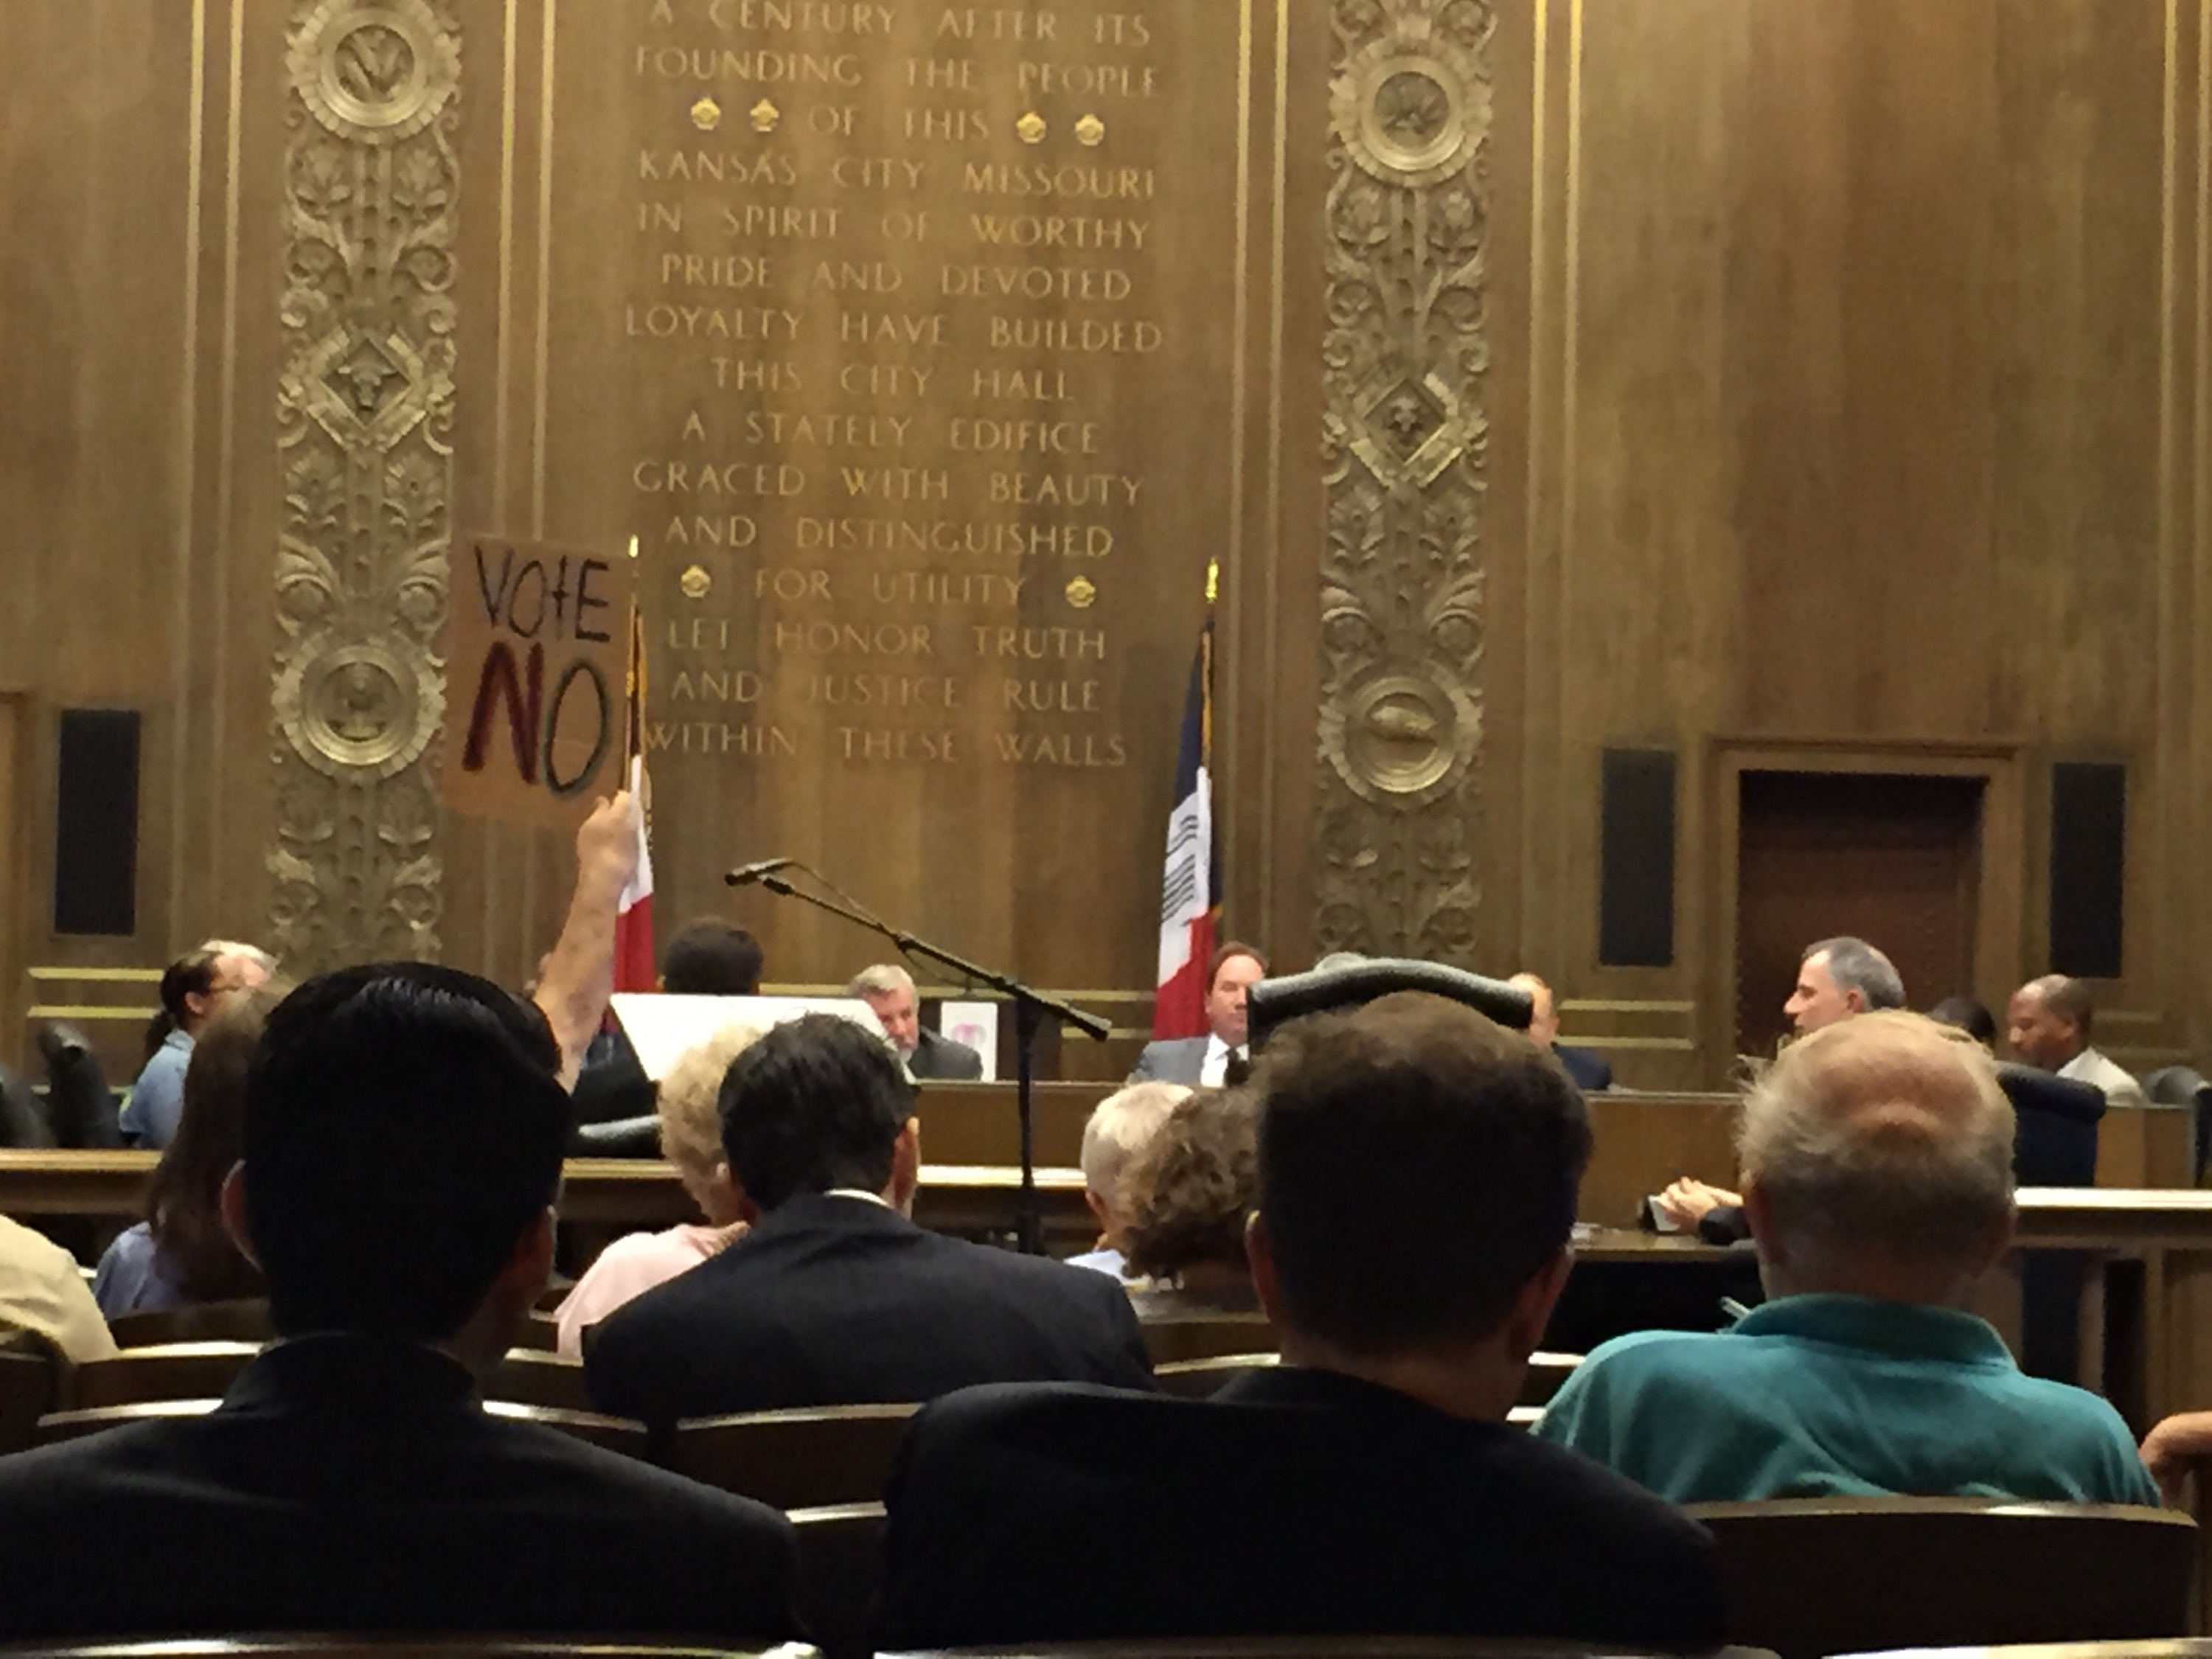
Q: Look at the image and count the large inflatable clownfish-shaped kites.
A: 0